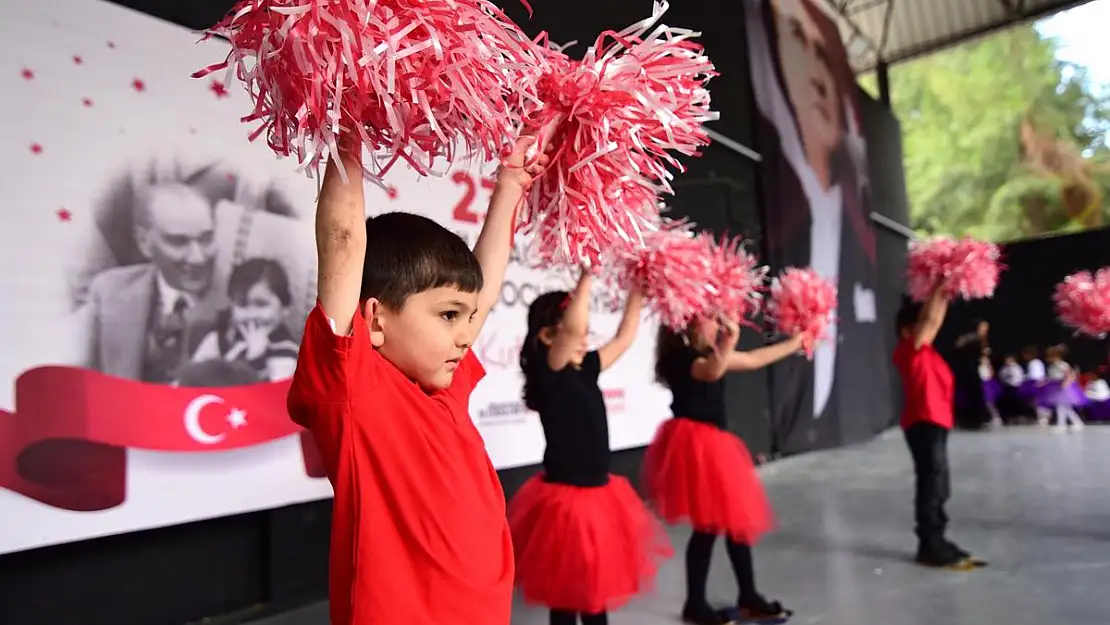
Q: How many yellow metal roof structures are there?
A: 0